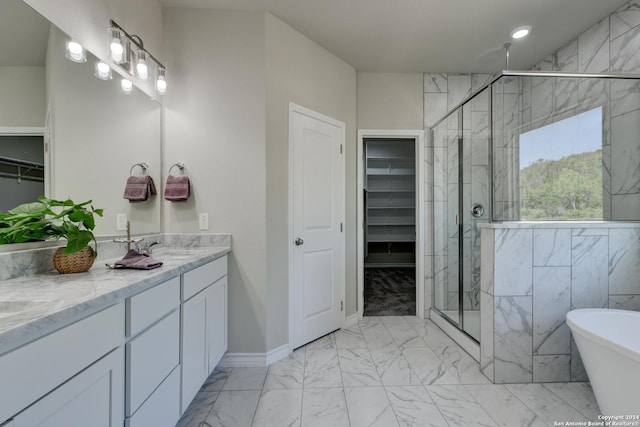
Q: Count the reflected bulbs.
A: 3